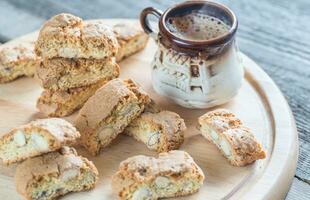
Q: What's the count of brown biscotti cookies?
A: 11